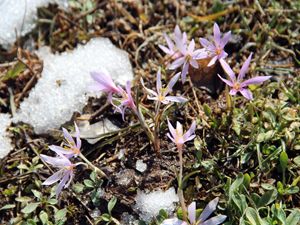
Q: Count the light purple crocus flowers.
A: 11